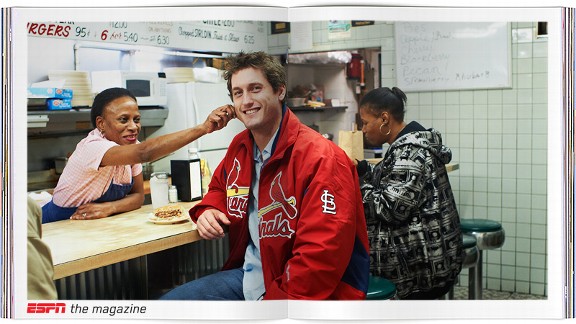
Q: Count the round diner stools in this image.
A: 3